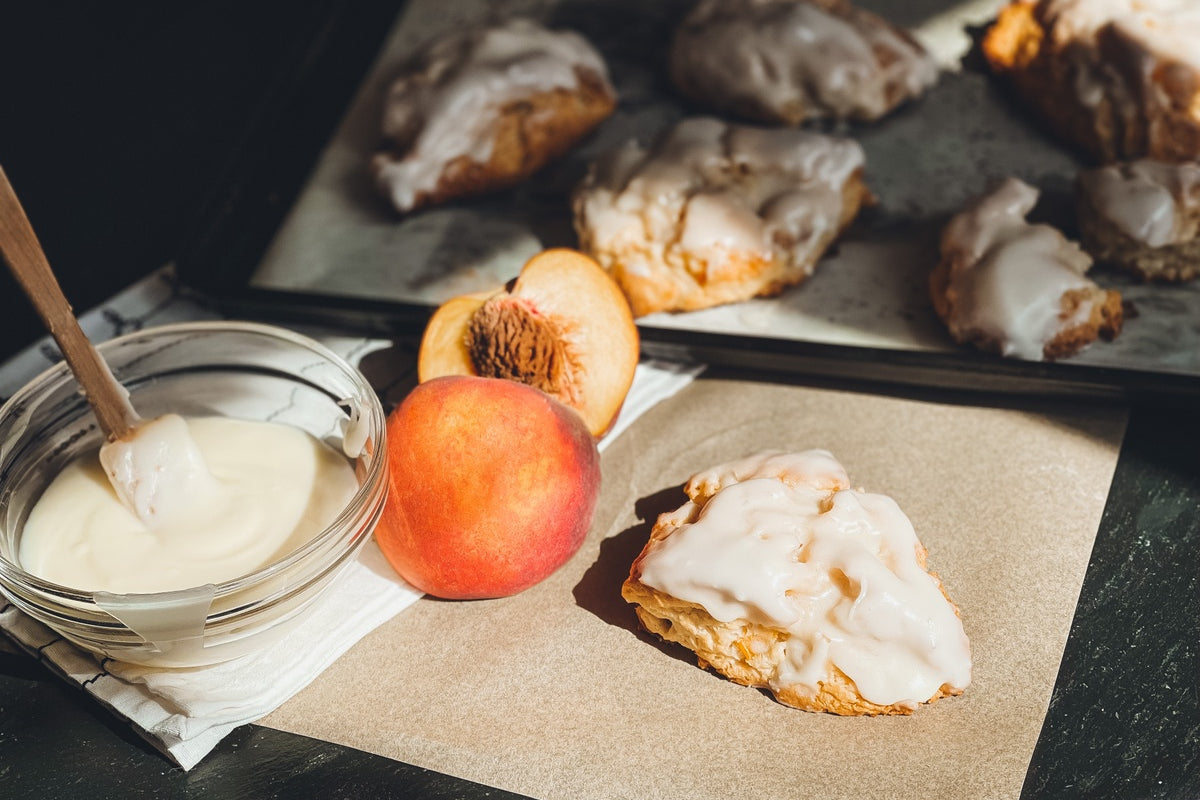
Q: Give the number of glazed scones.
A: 7